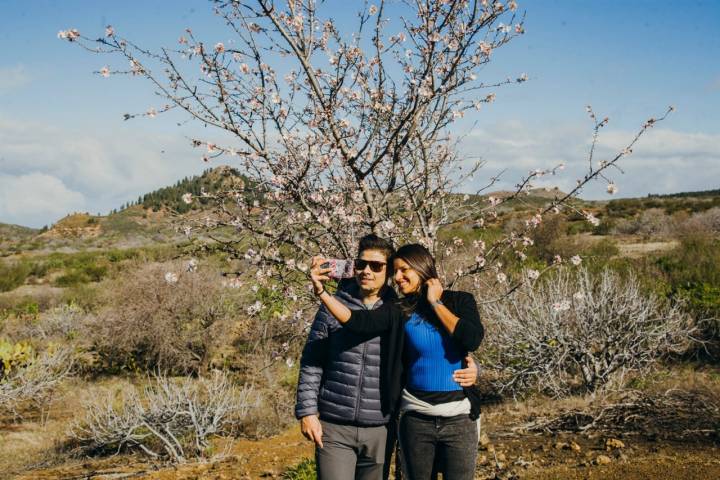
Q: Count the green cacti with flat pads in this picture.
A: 1